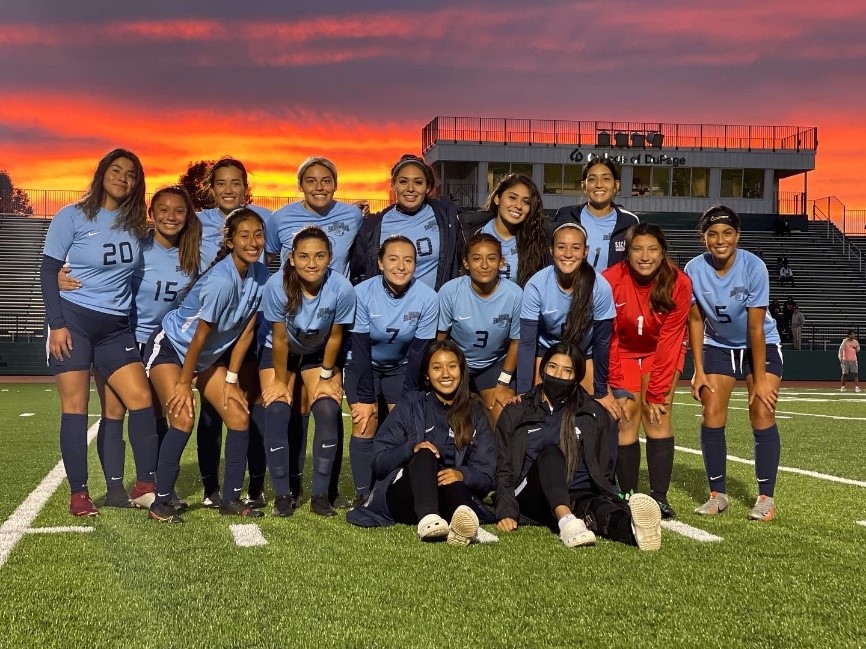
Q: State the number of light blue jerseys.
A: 13